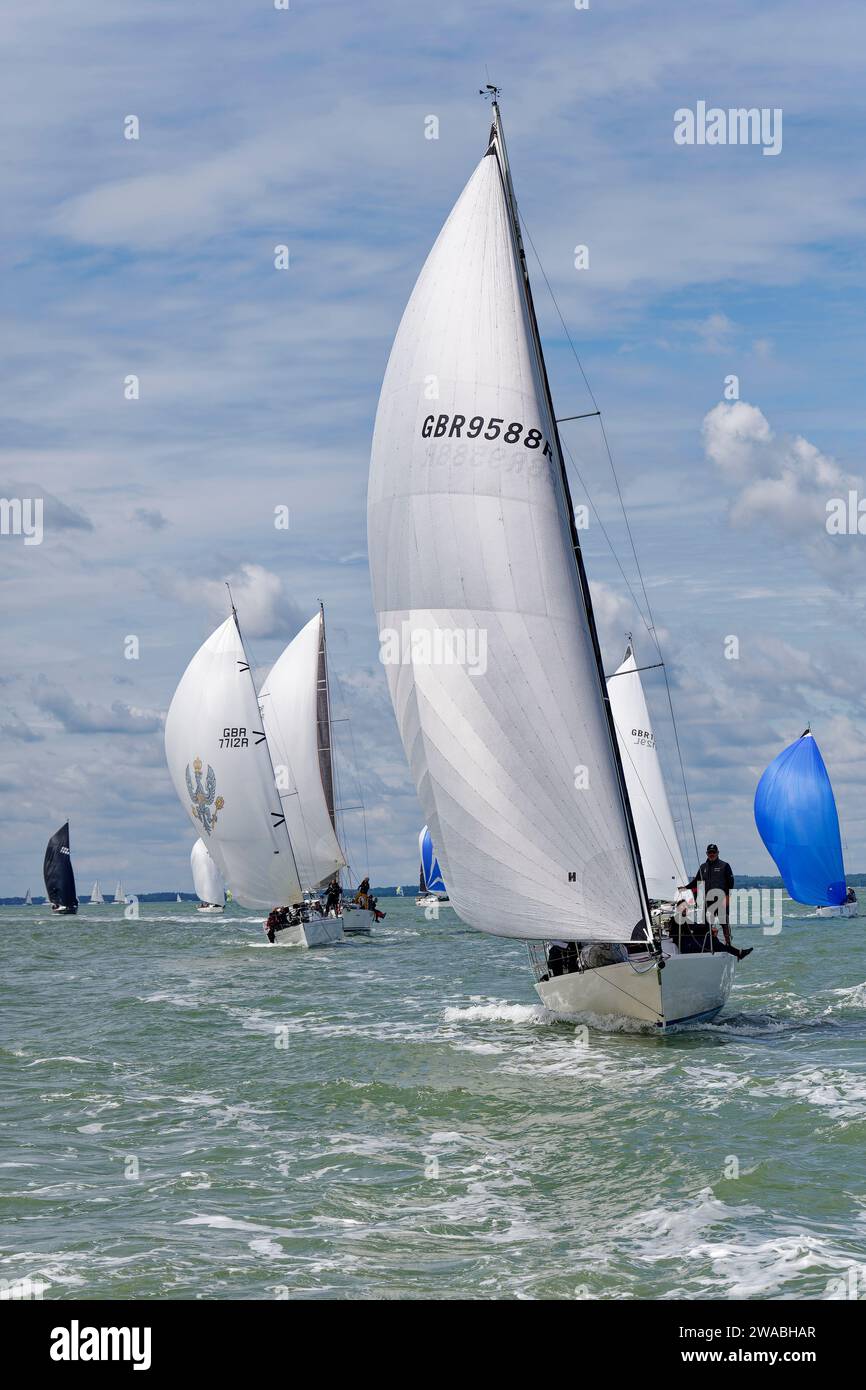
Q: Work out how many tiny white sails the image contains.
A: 4